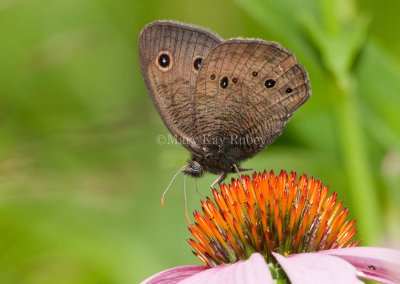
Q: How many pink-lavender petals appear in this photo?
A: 4